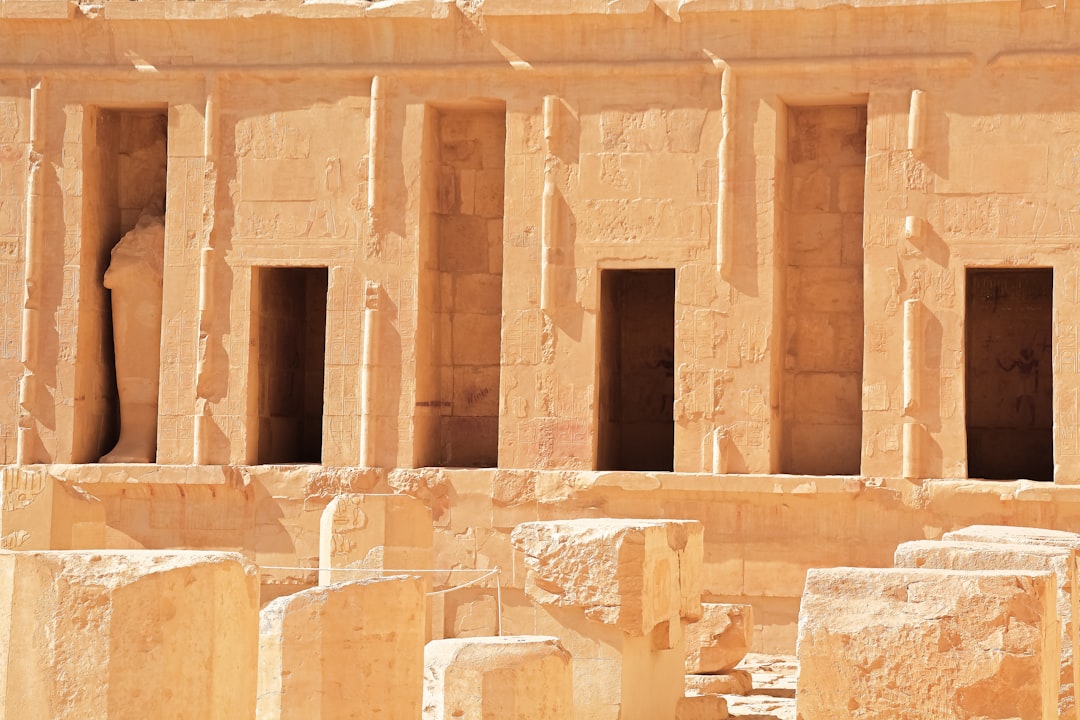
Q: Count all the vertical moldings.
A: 6